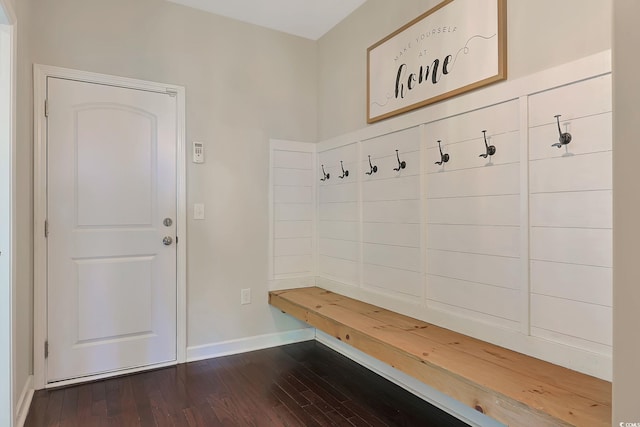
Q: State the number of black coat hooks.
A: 7